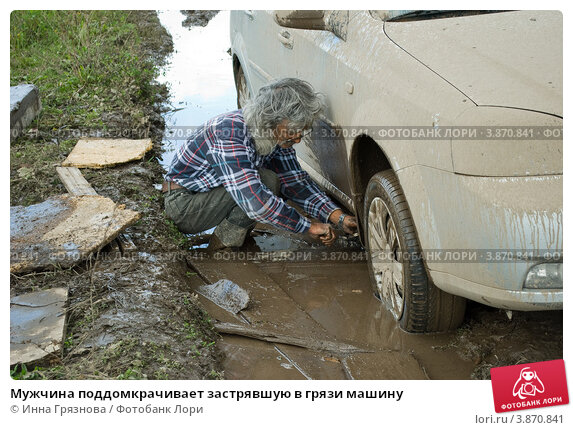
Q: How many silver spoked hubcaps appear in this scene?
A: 1